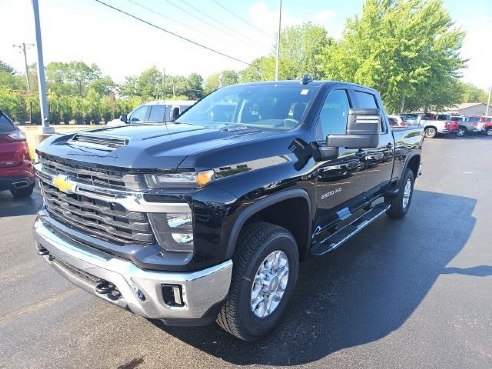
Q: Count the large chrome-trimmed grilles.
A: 1